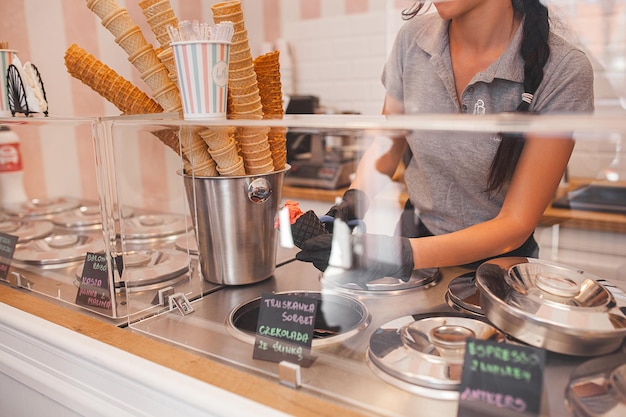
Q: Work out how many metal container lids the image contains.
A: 12